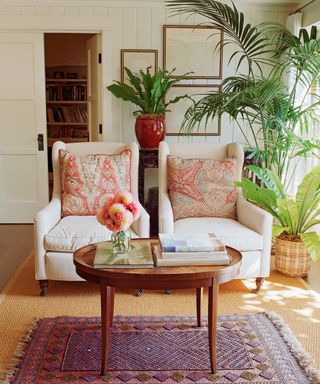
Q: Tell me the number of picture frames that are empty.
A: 3